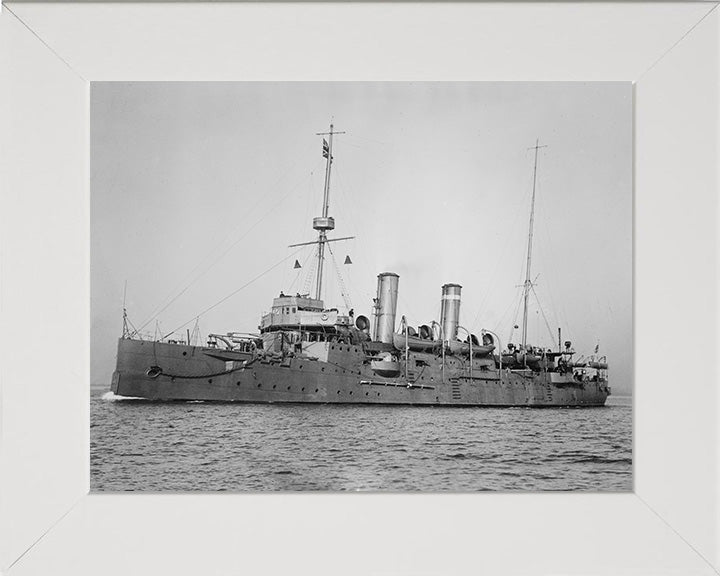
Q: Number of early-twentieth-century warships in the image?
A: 1